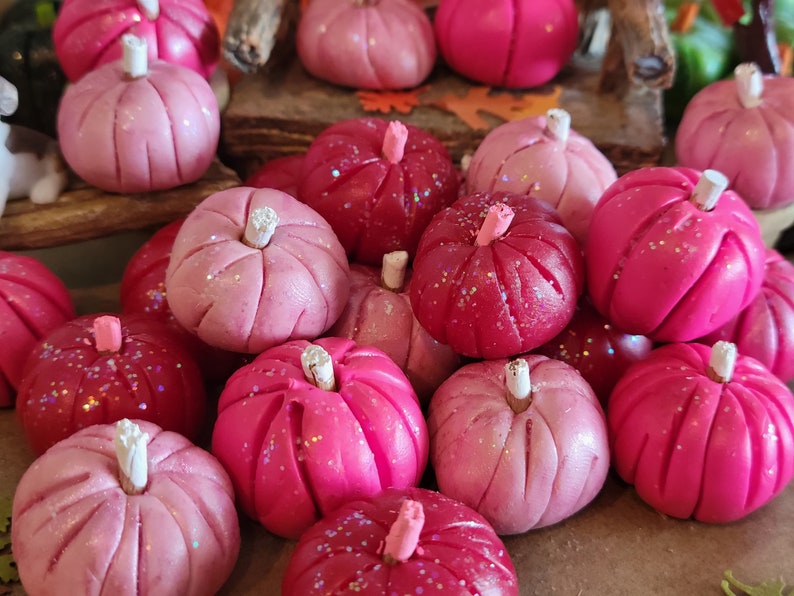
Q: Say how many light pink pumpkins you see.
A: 8